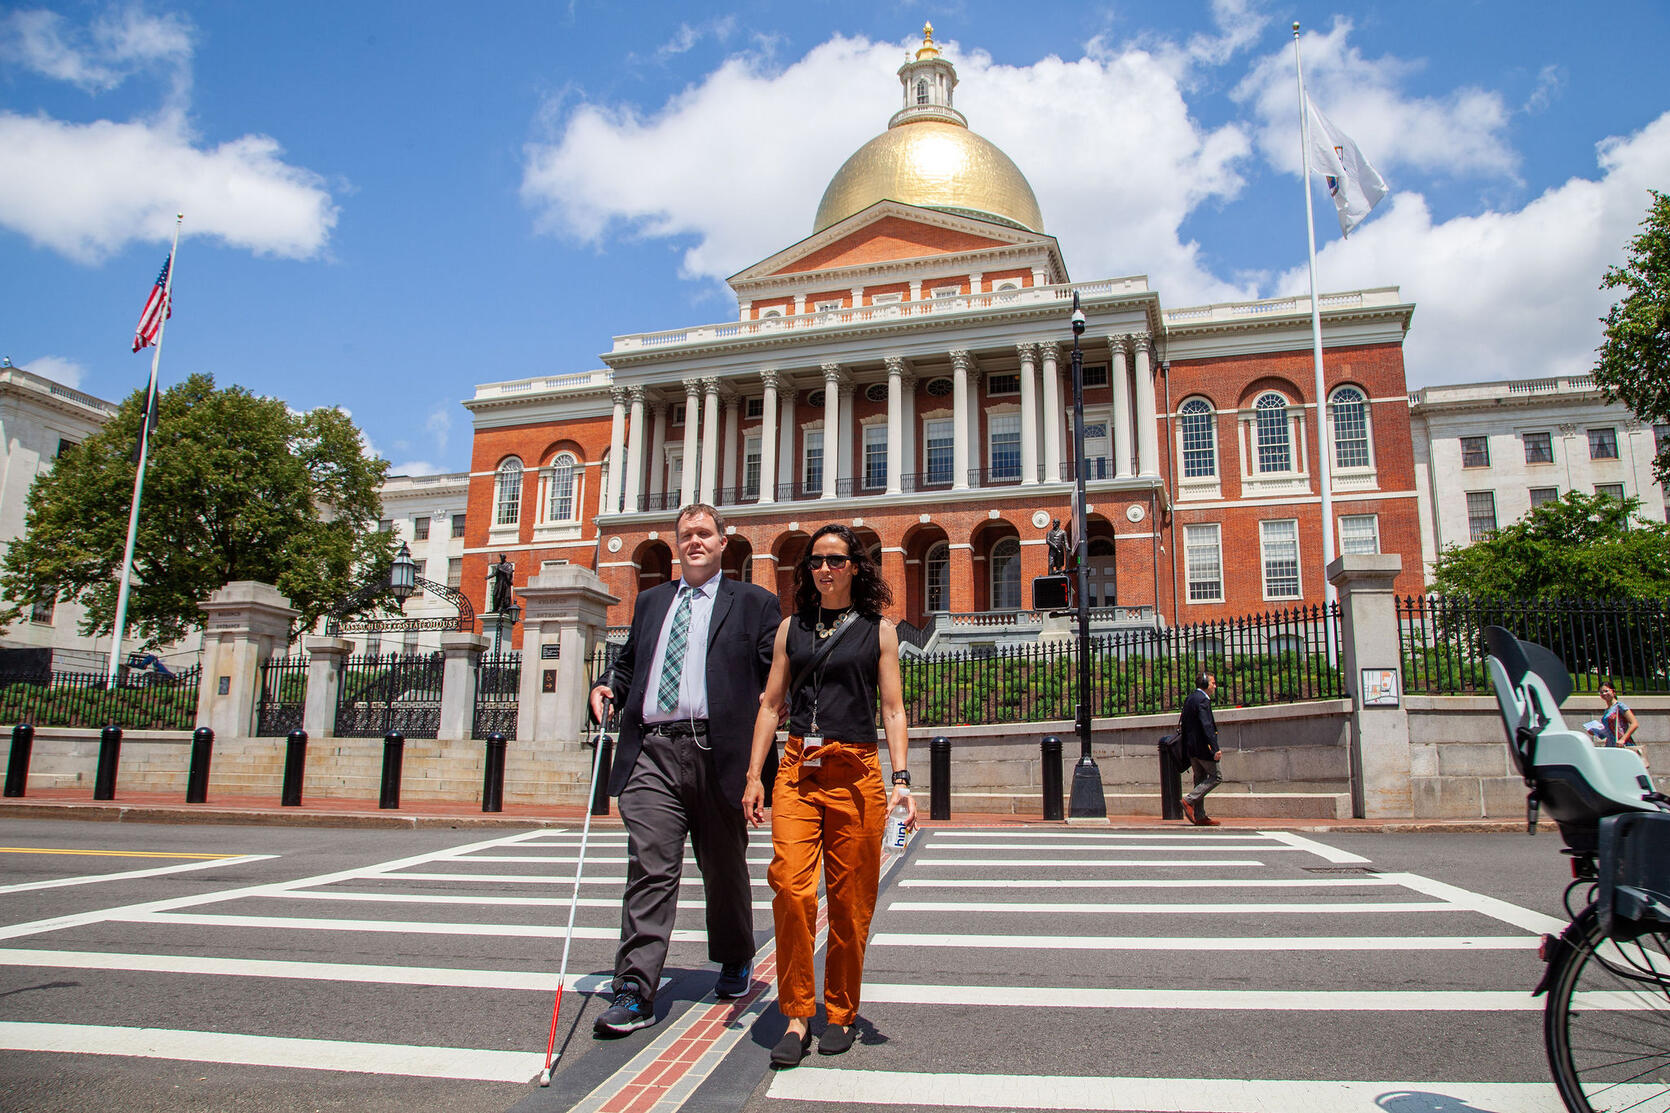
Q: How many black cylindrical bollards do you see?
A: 10